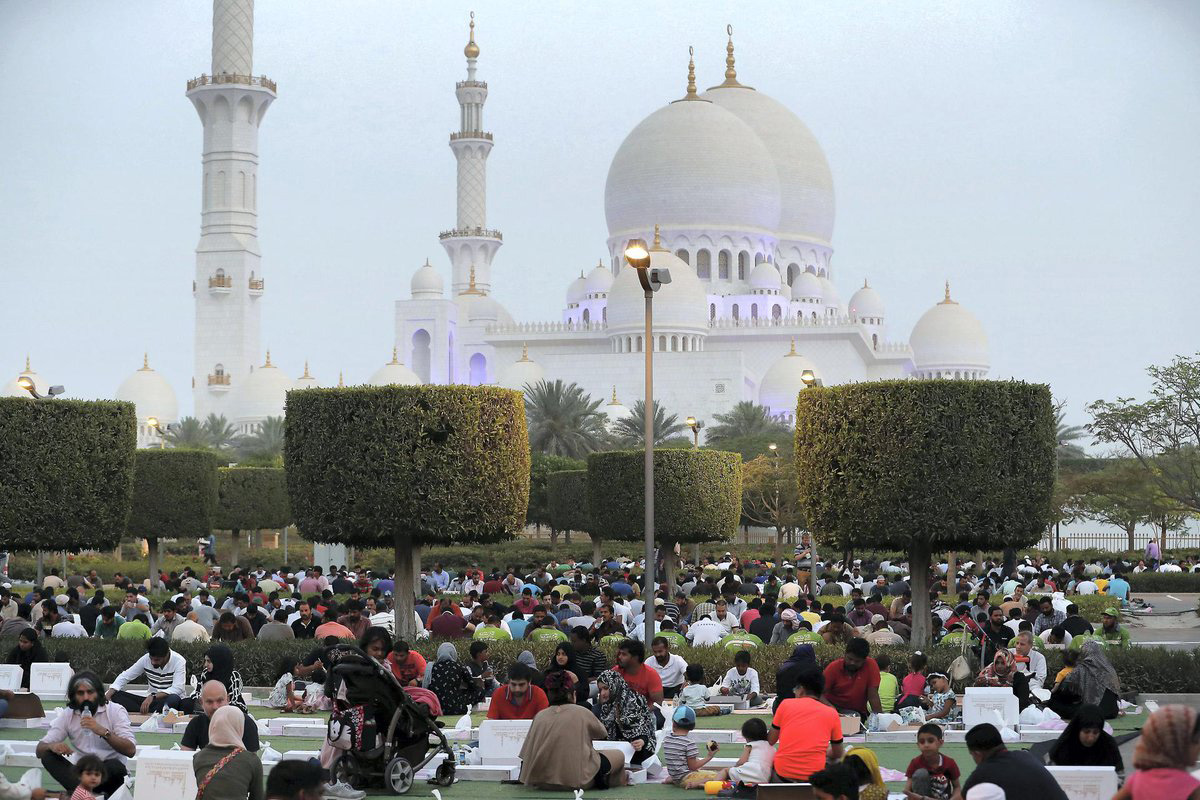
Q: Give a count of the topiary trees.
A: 7